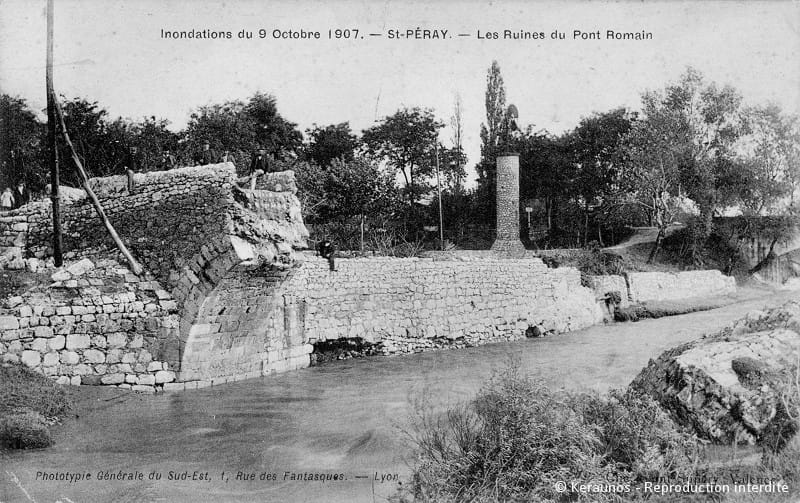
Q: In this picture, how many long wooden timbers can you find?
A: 2